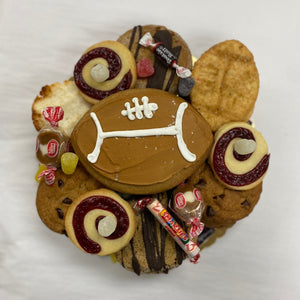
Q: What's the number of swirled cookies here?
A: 3